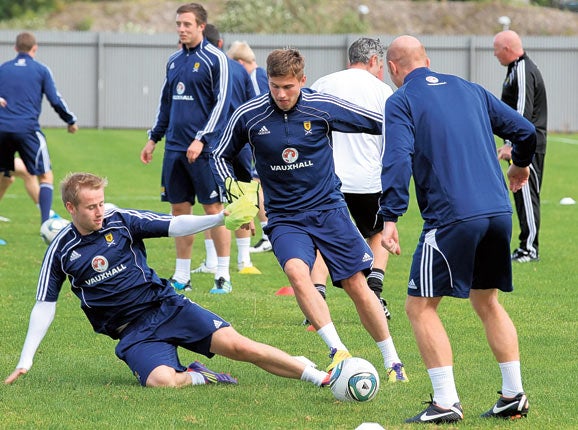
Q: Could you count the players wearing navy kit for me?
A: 7